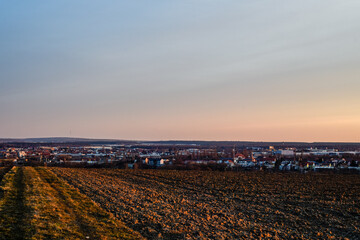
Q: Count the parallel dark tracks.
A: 2